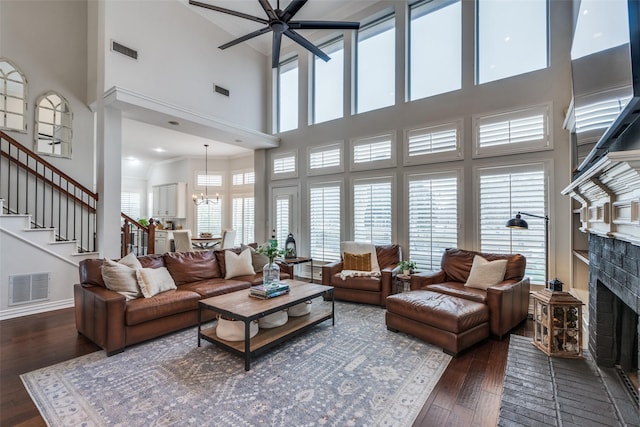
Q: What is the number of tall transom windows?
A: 5